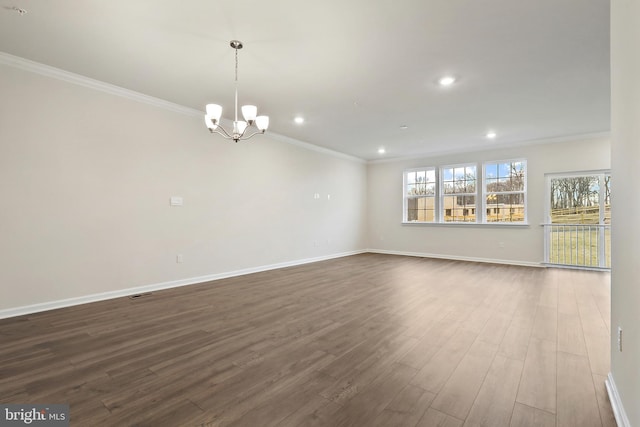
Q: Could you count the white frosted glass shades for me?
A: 5